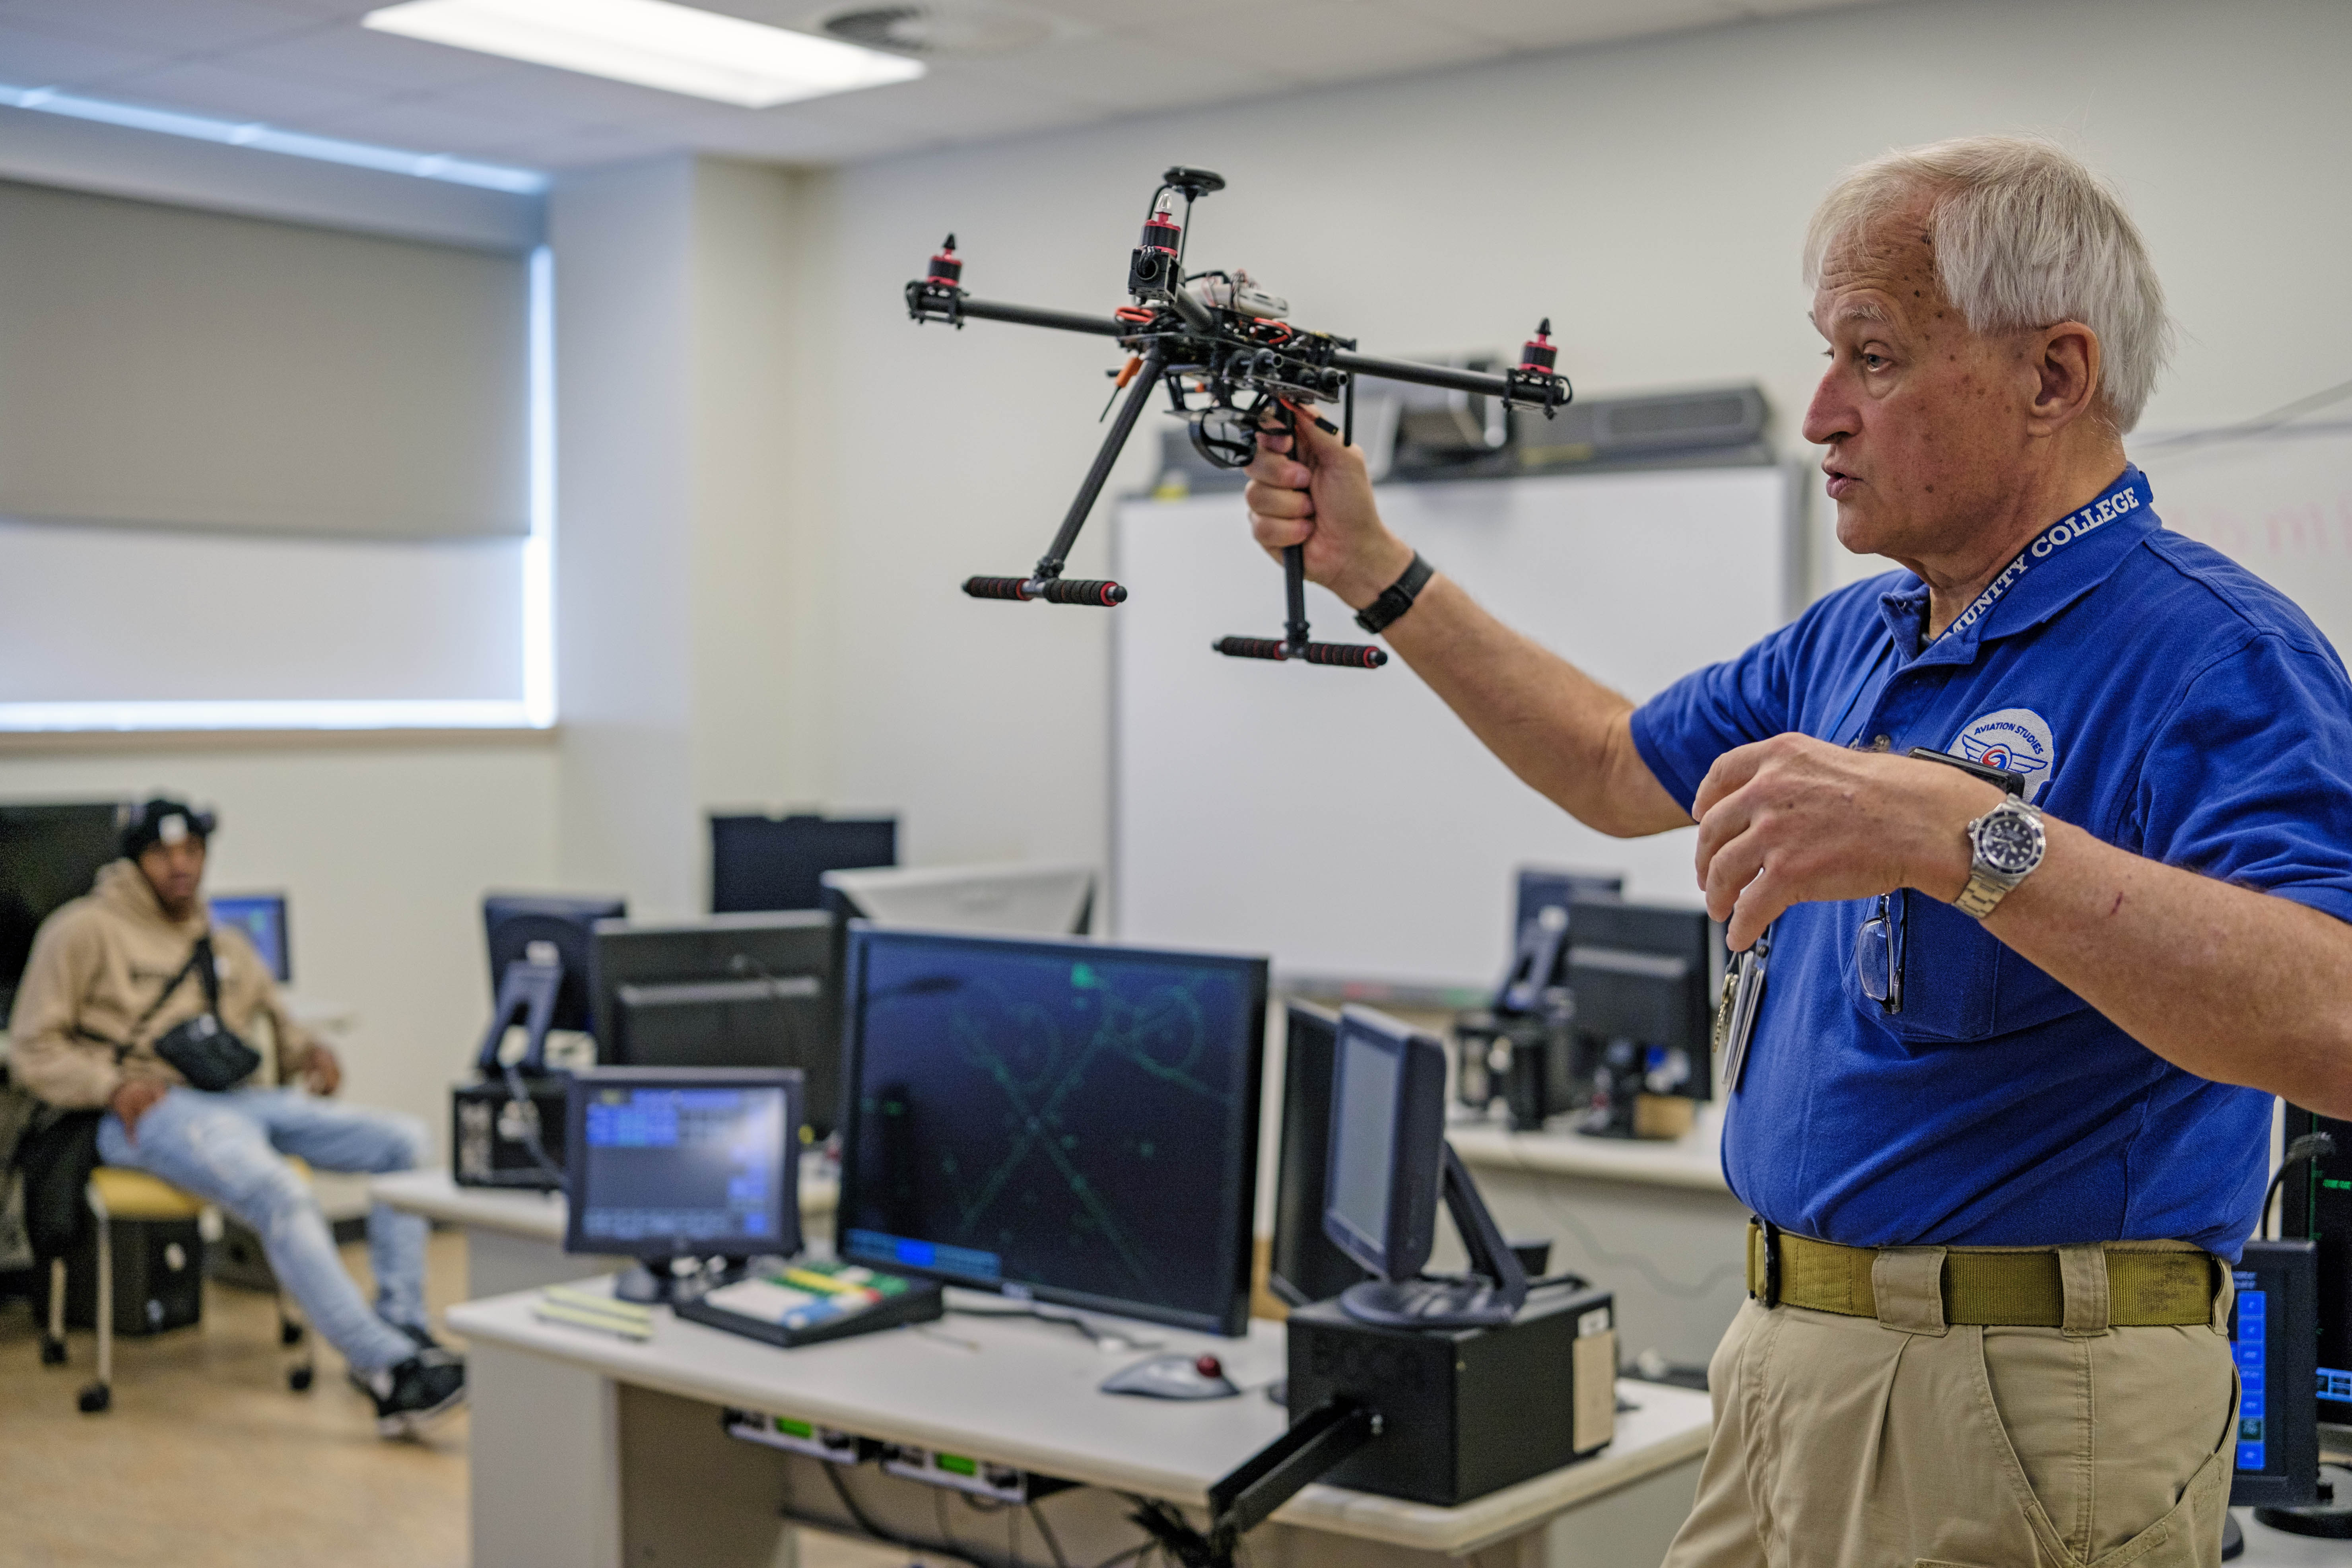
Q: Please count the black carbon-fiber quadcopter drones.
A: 1